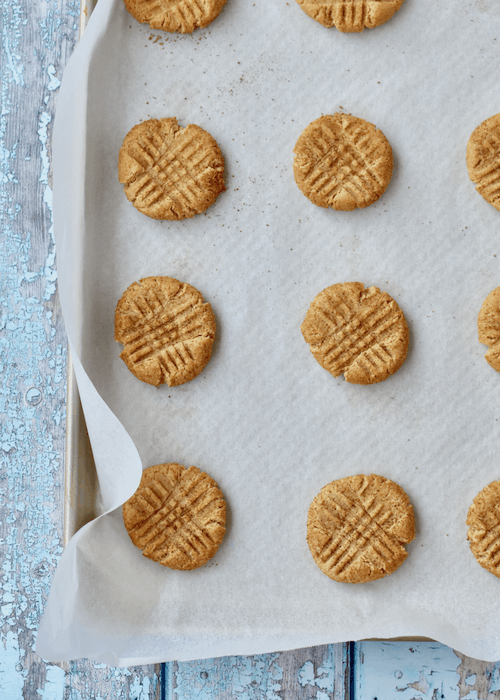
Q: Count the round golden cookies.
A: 11